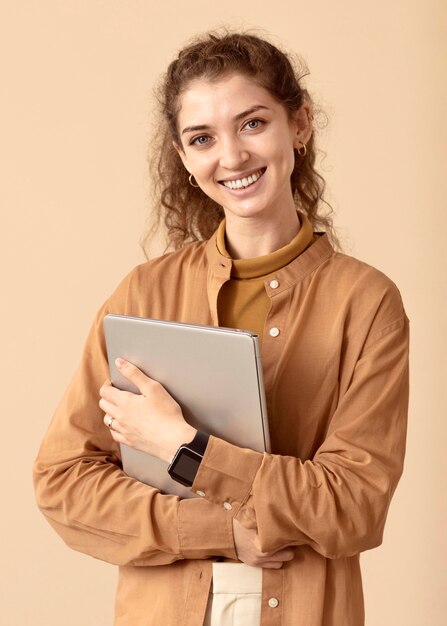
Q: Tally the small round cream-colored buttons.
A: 5